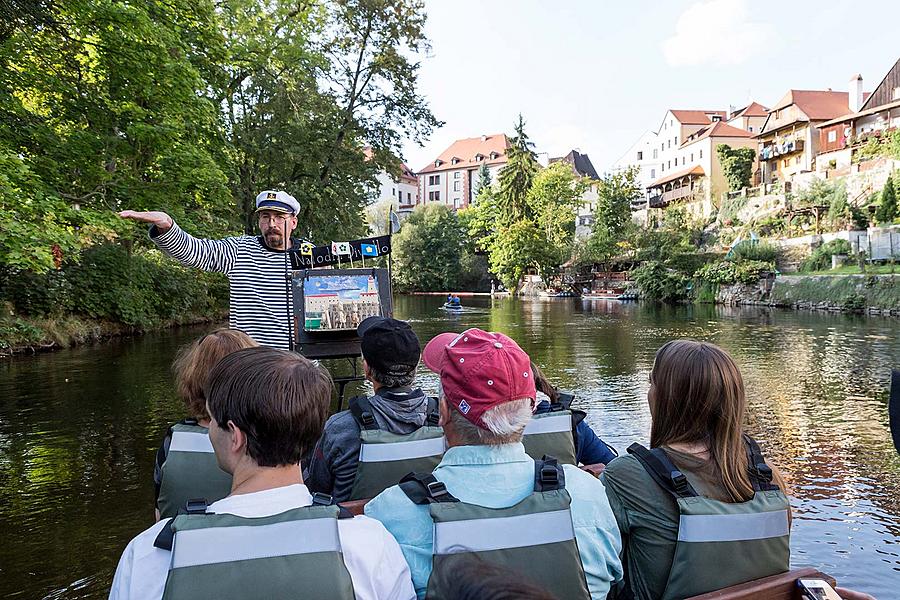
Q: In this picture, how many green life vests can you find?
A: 6